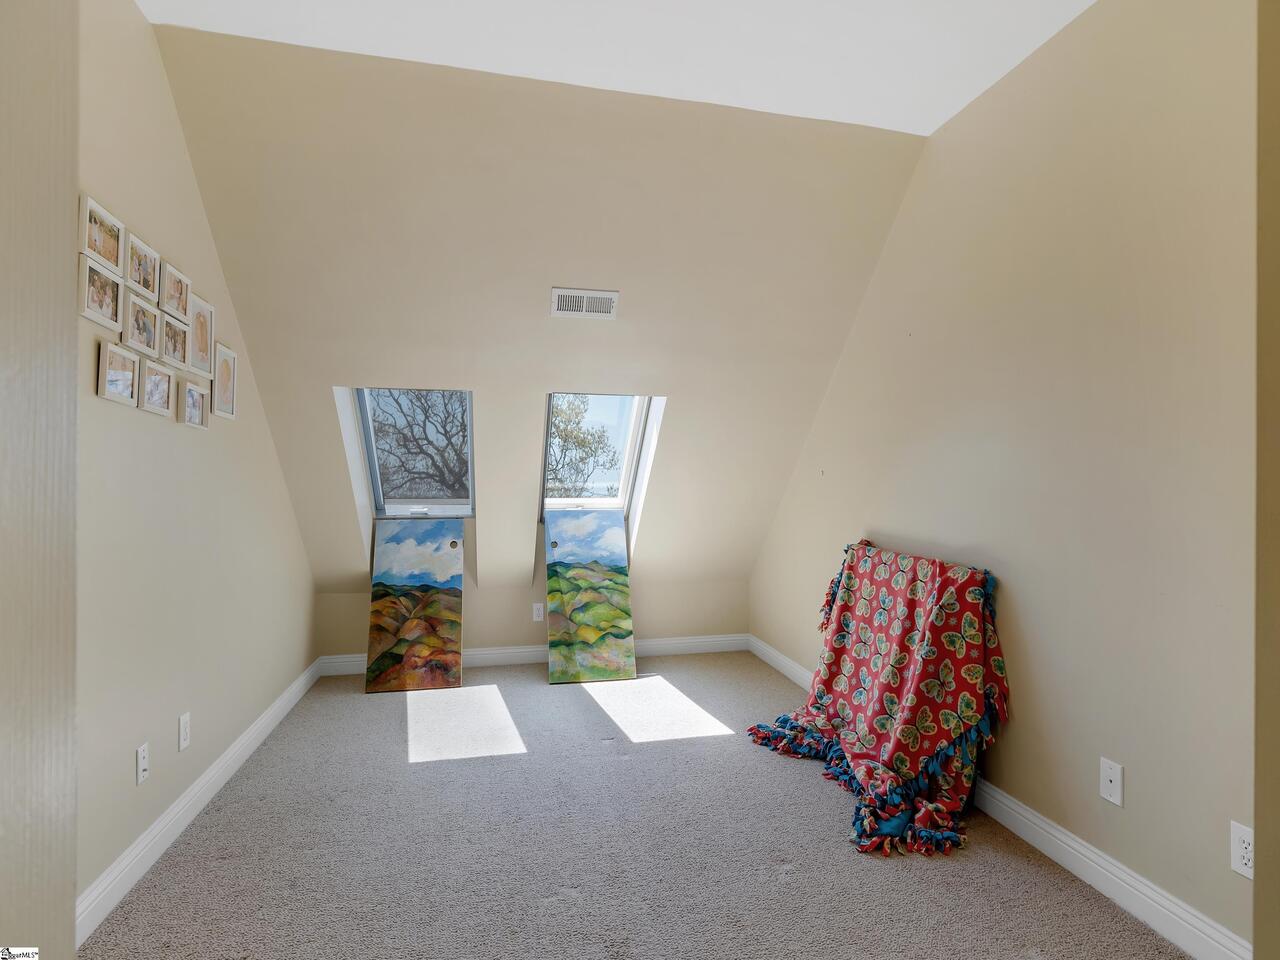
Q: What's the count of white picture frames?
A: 11